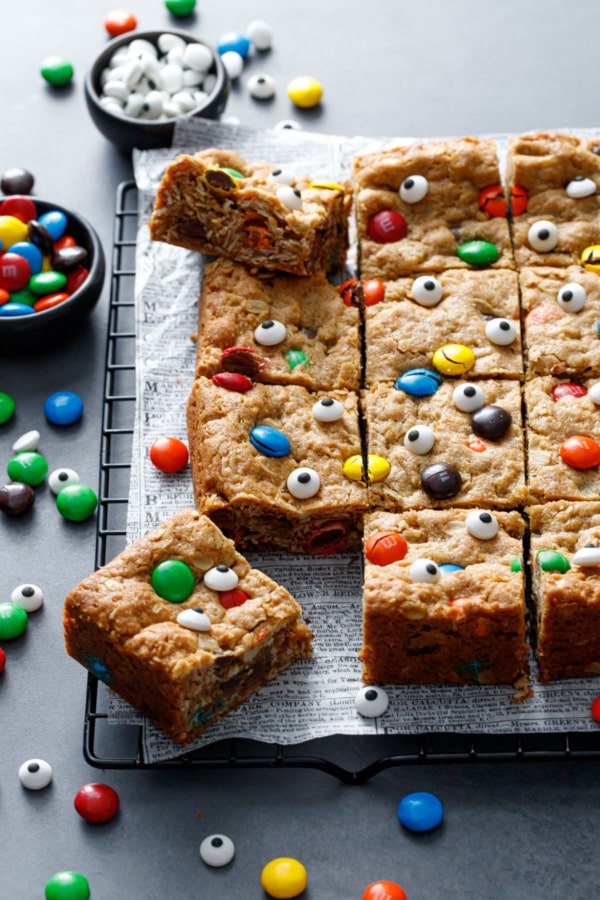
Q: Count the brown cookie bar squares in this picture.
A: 12